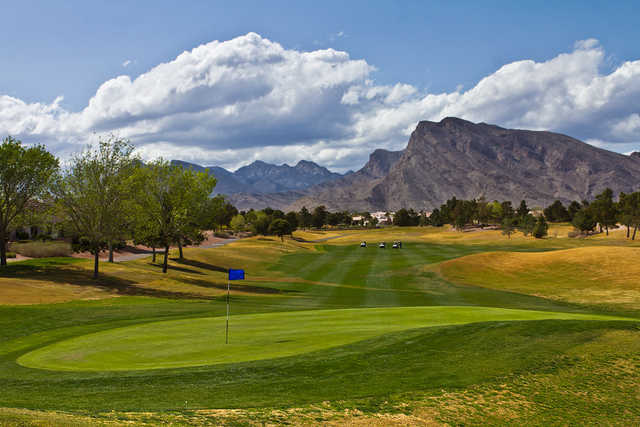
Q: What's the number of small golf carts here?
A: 3